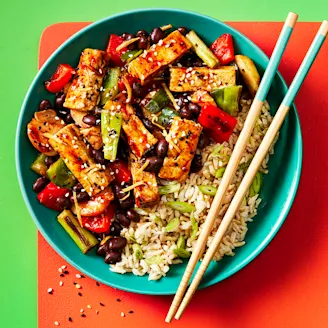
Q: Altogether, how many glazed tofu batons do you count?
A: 7